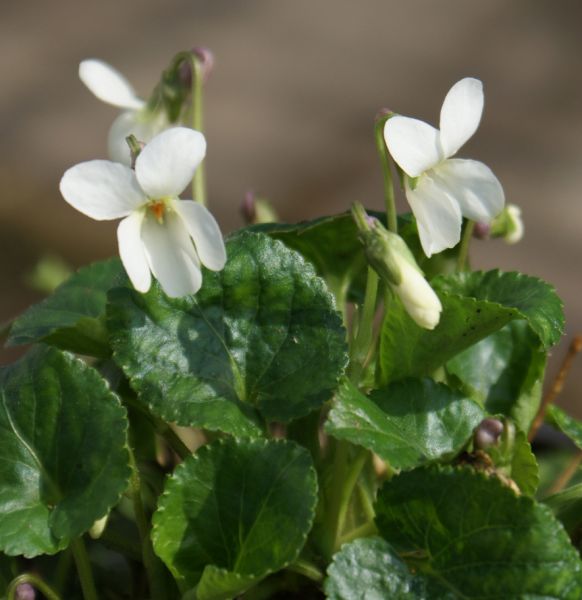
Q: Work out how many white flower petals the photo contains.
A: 11